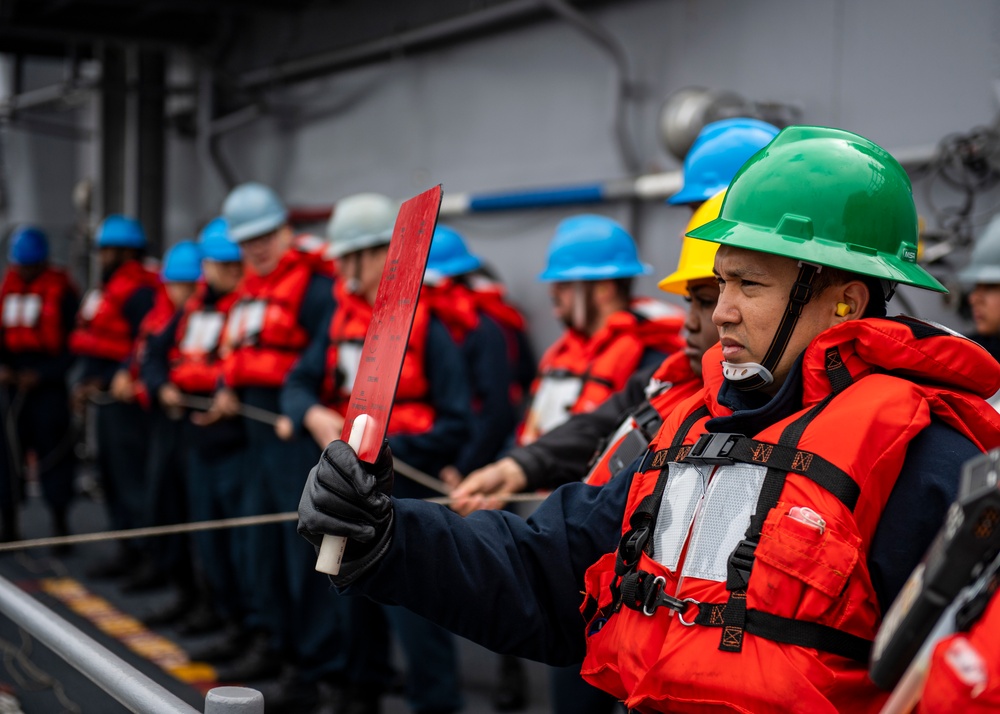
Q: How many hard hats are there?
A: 12